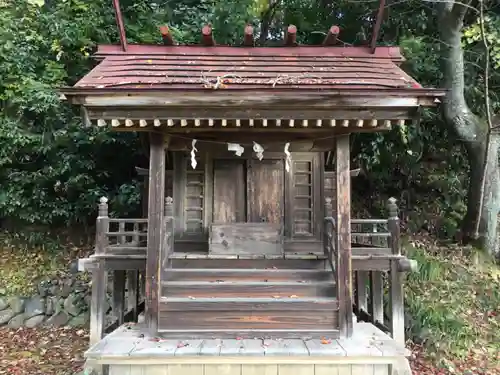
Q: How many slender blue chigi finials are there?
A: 0